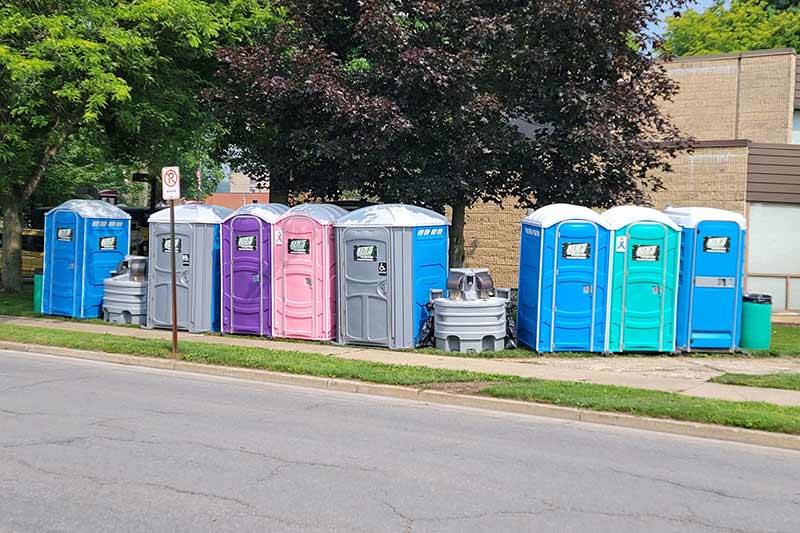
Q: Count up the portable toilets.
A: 8